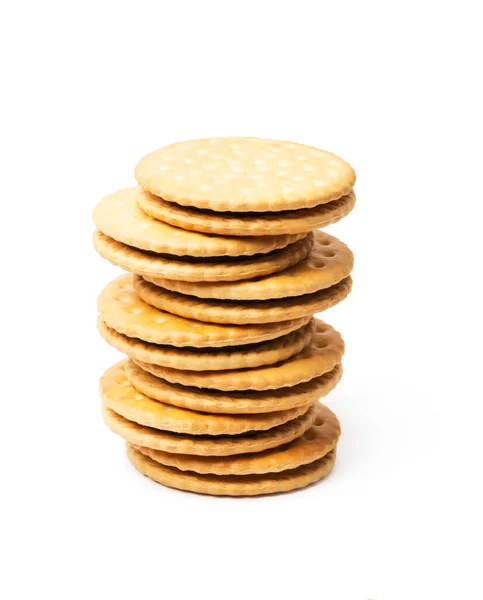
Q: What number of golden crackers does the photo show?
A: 14